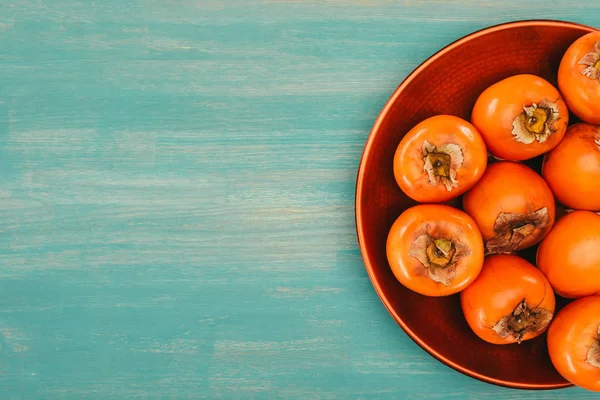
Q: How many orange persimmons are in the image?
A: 9